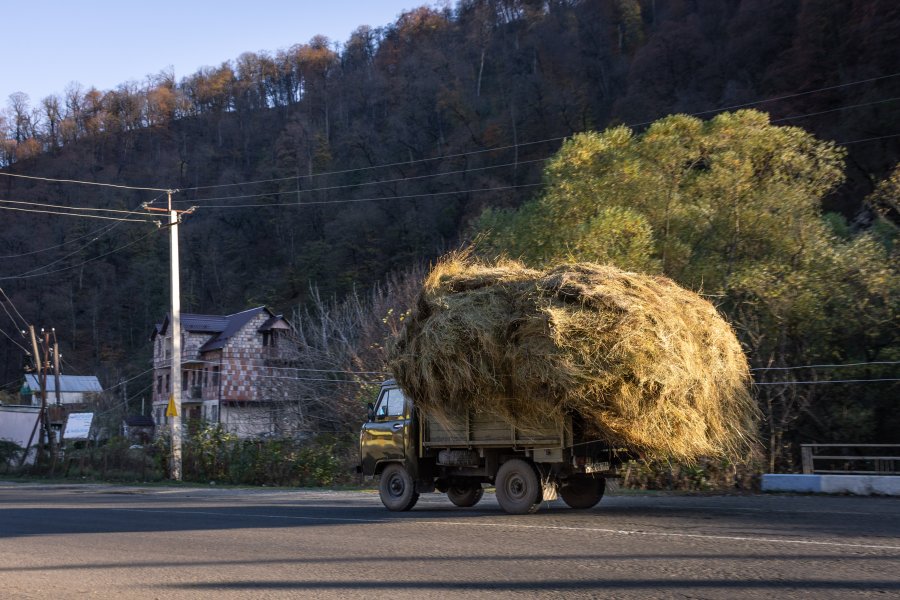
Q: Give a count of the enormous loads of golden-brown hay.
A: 1